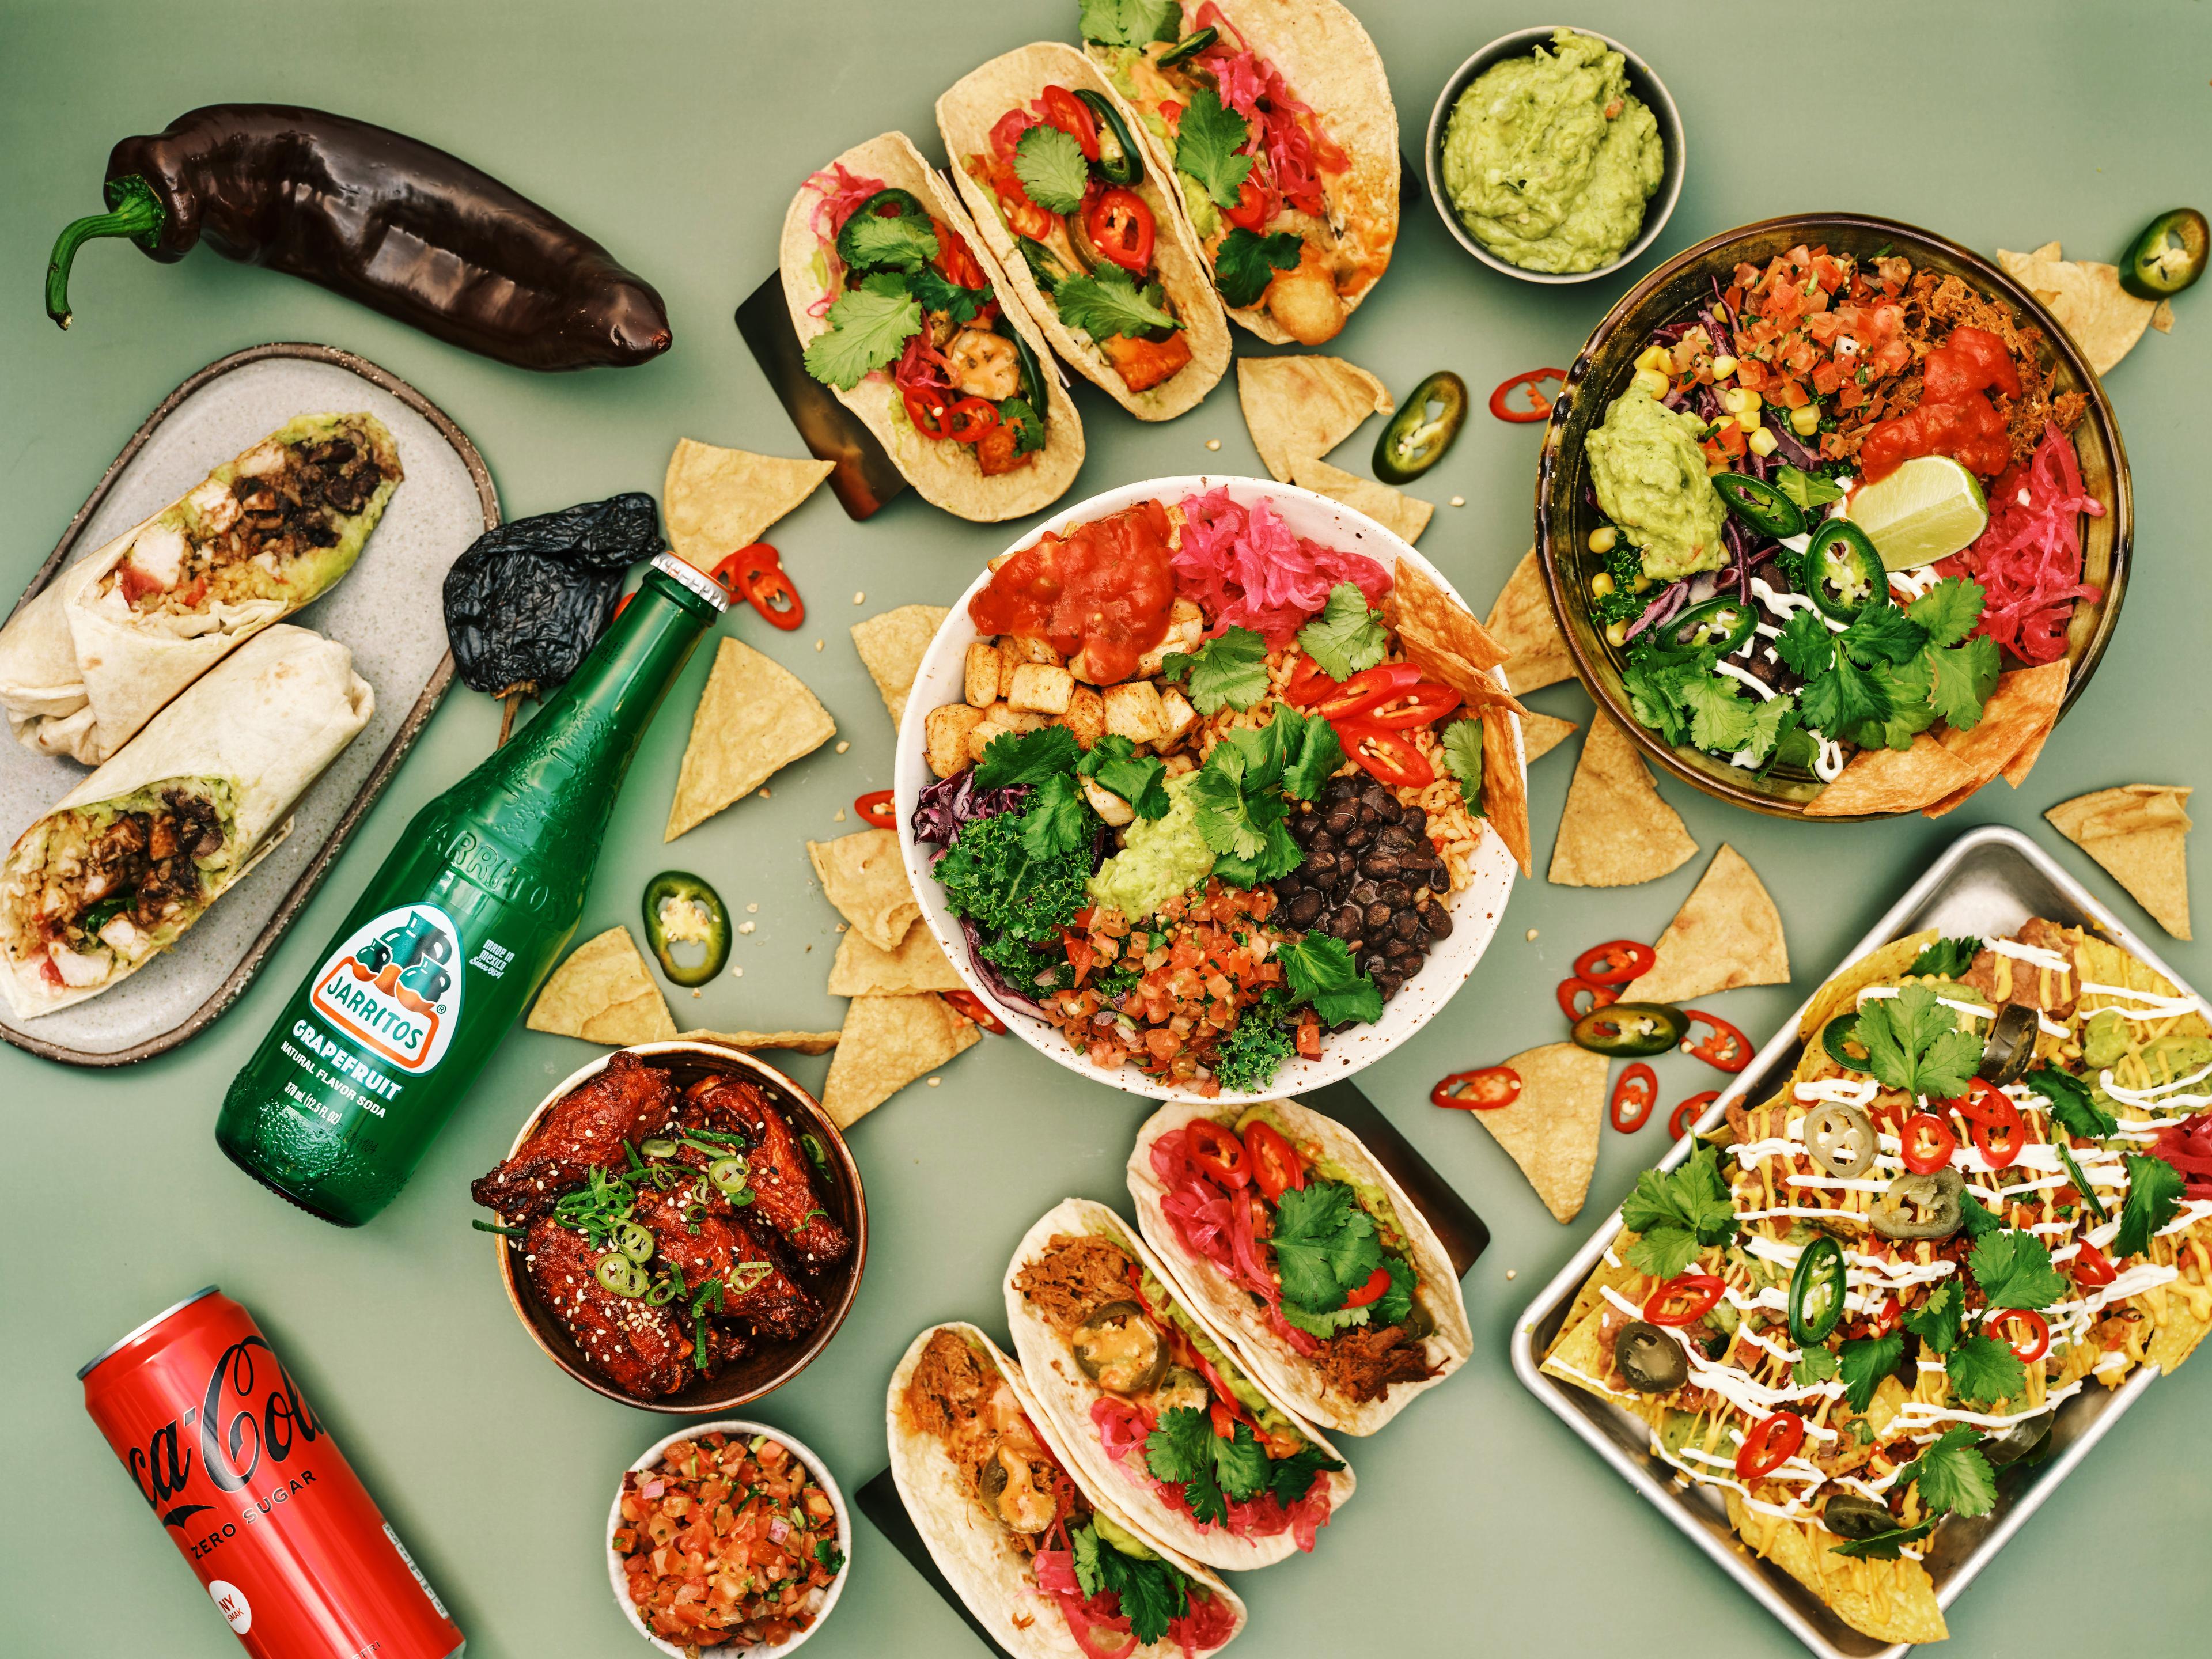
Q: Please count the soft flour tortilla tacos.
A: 3